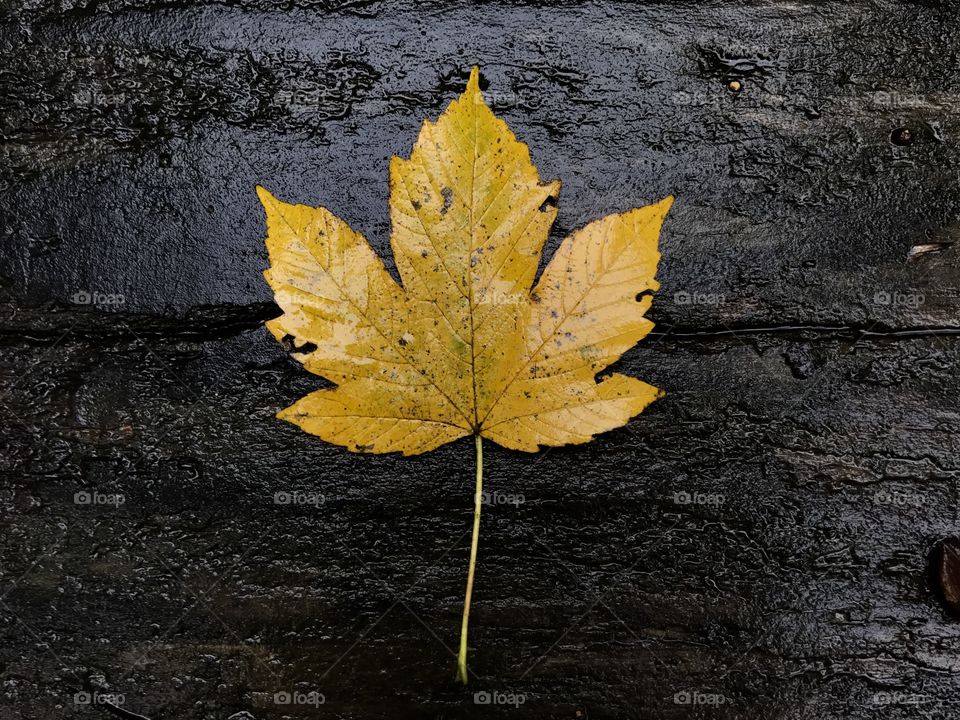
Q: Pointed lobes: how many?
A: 5